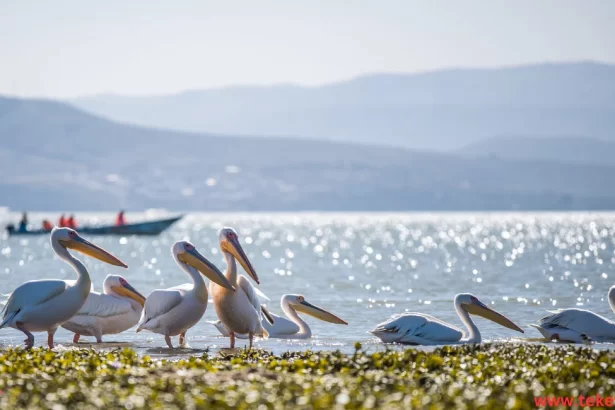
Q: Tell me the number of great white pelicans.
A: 7